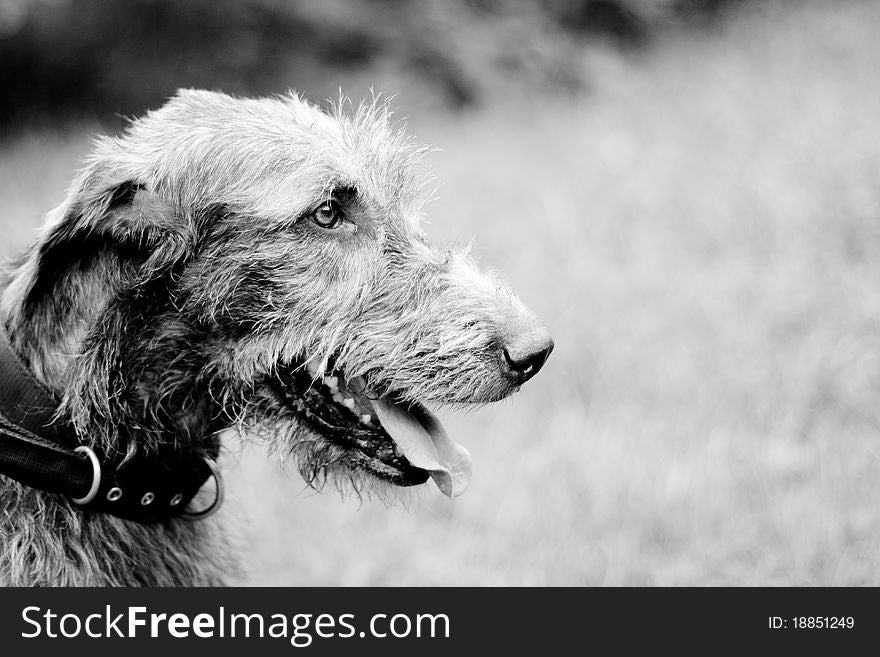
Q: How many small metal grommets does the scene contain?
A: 3